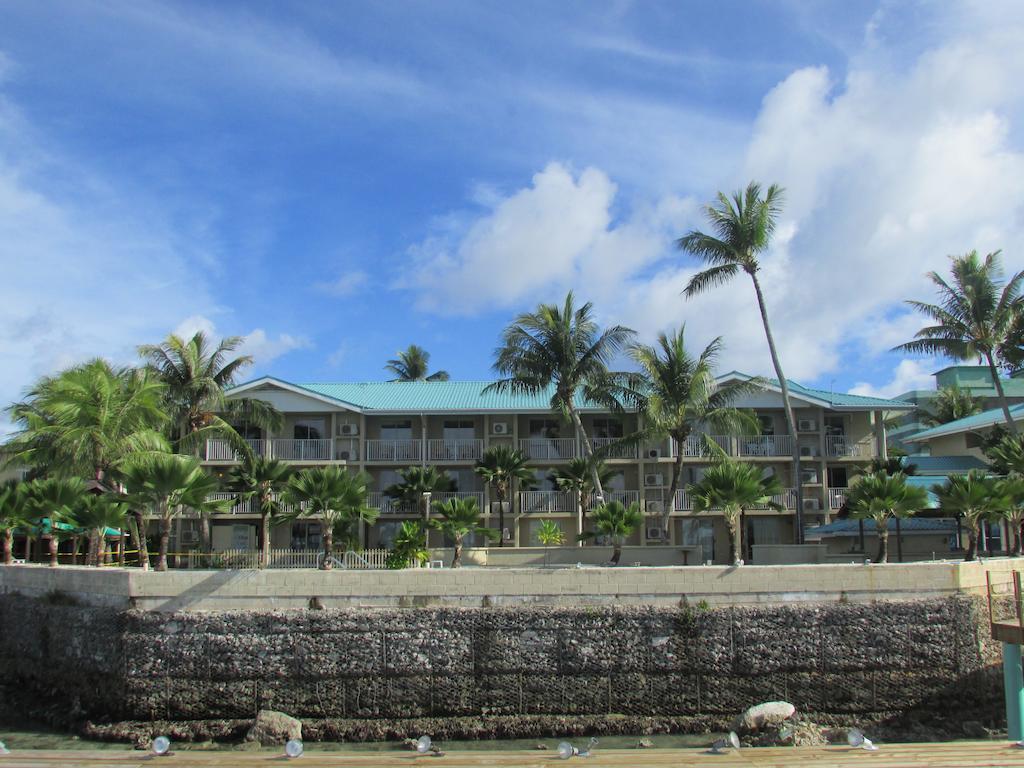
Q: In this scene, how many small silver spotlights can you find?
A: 6